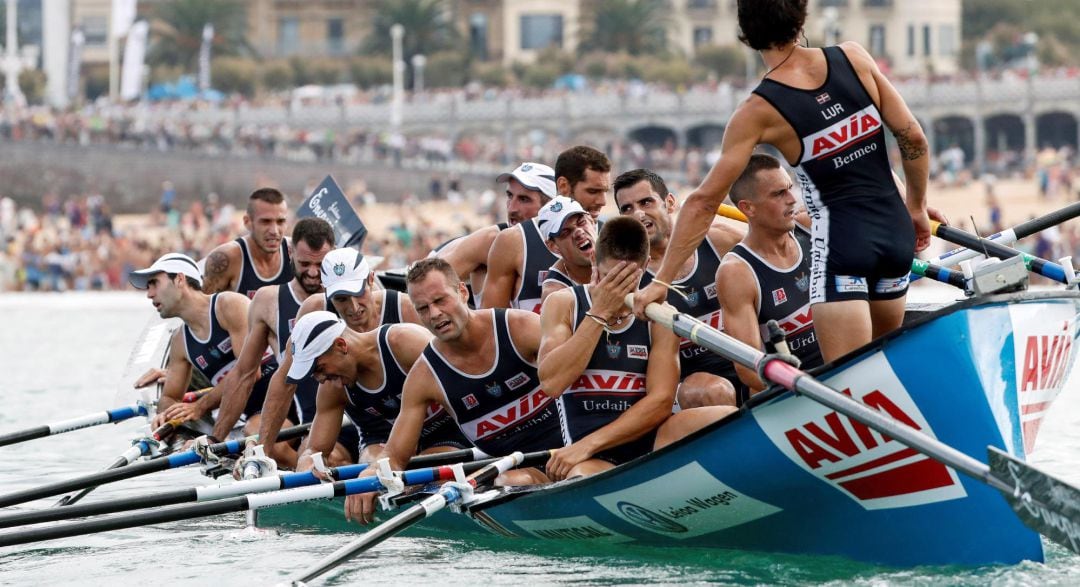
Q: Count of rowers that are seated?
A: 12